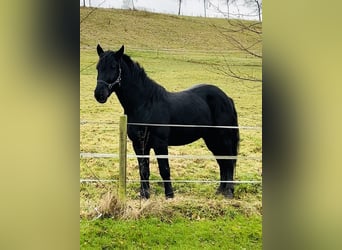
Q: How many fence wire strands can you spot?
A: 3